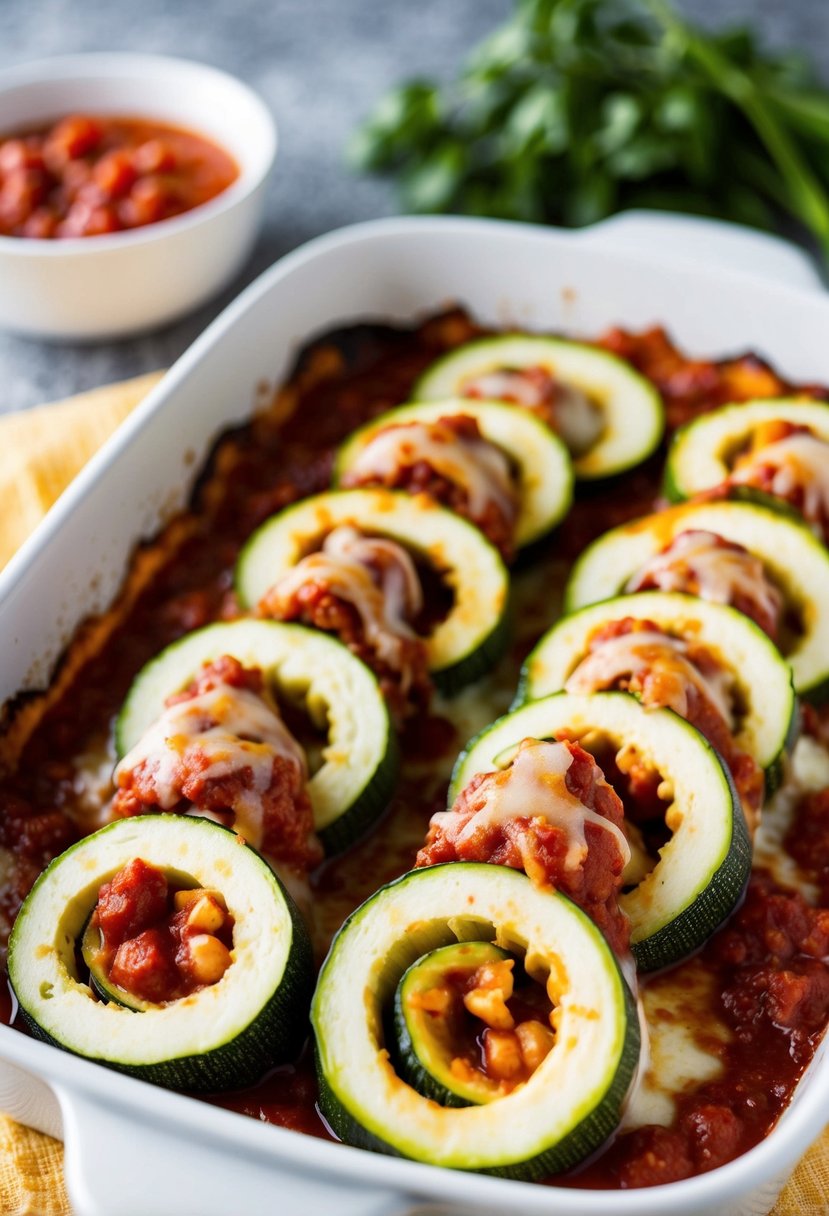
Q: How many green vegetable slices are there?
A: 10